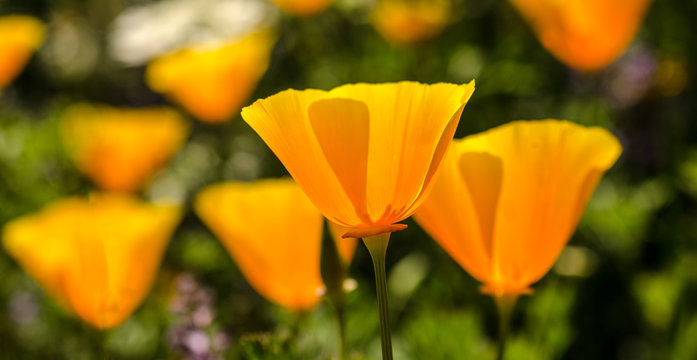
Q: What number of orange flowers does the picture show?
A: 10